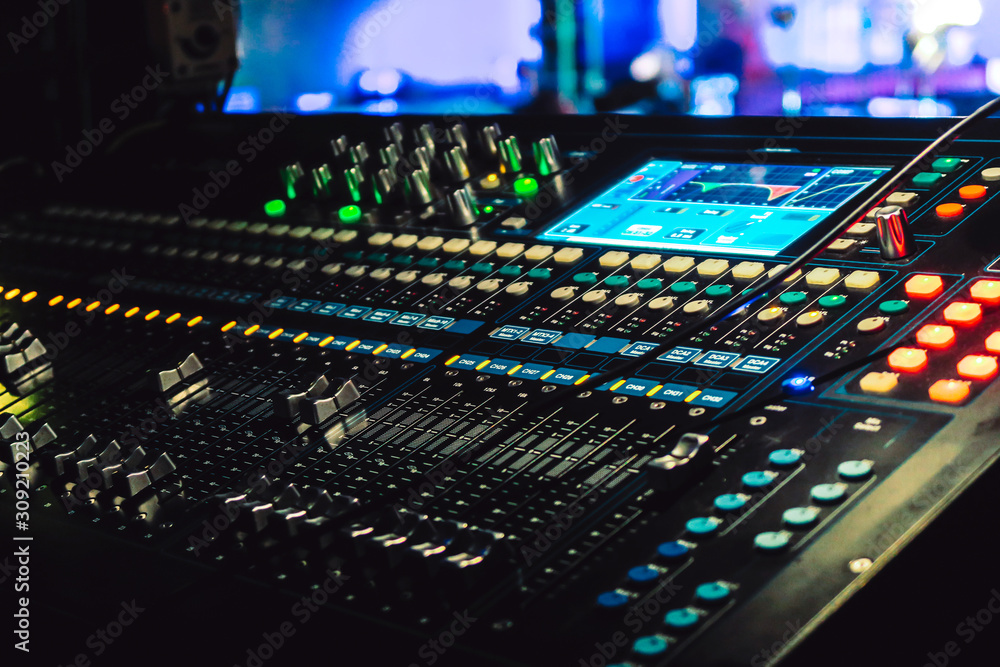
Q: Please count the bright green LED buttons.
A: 3